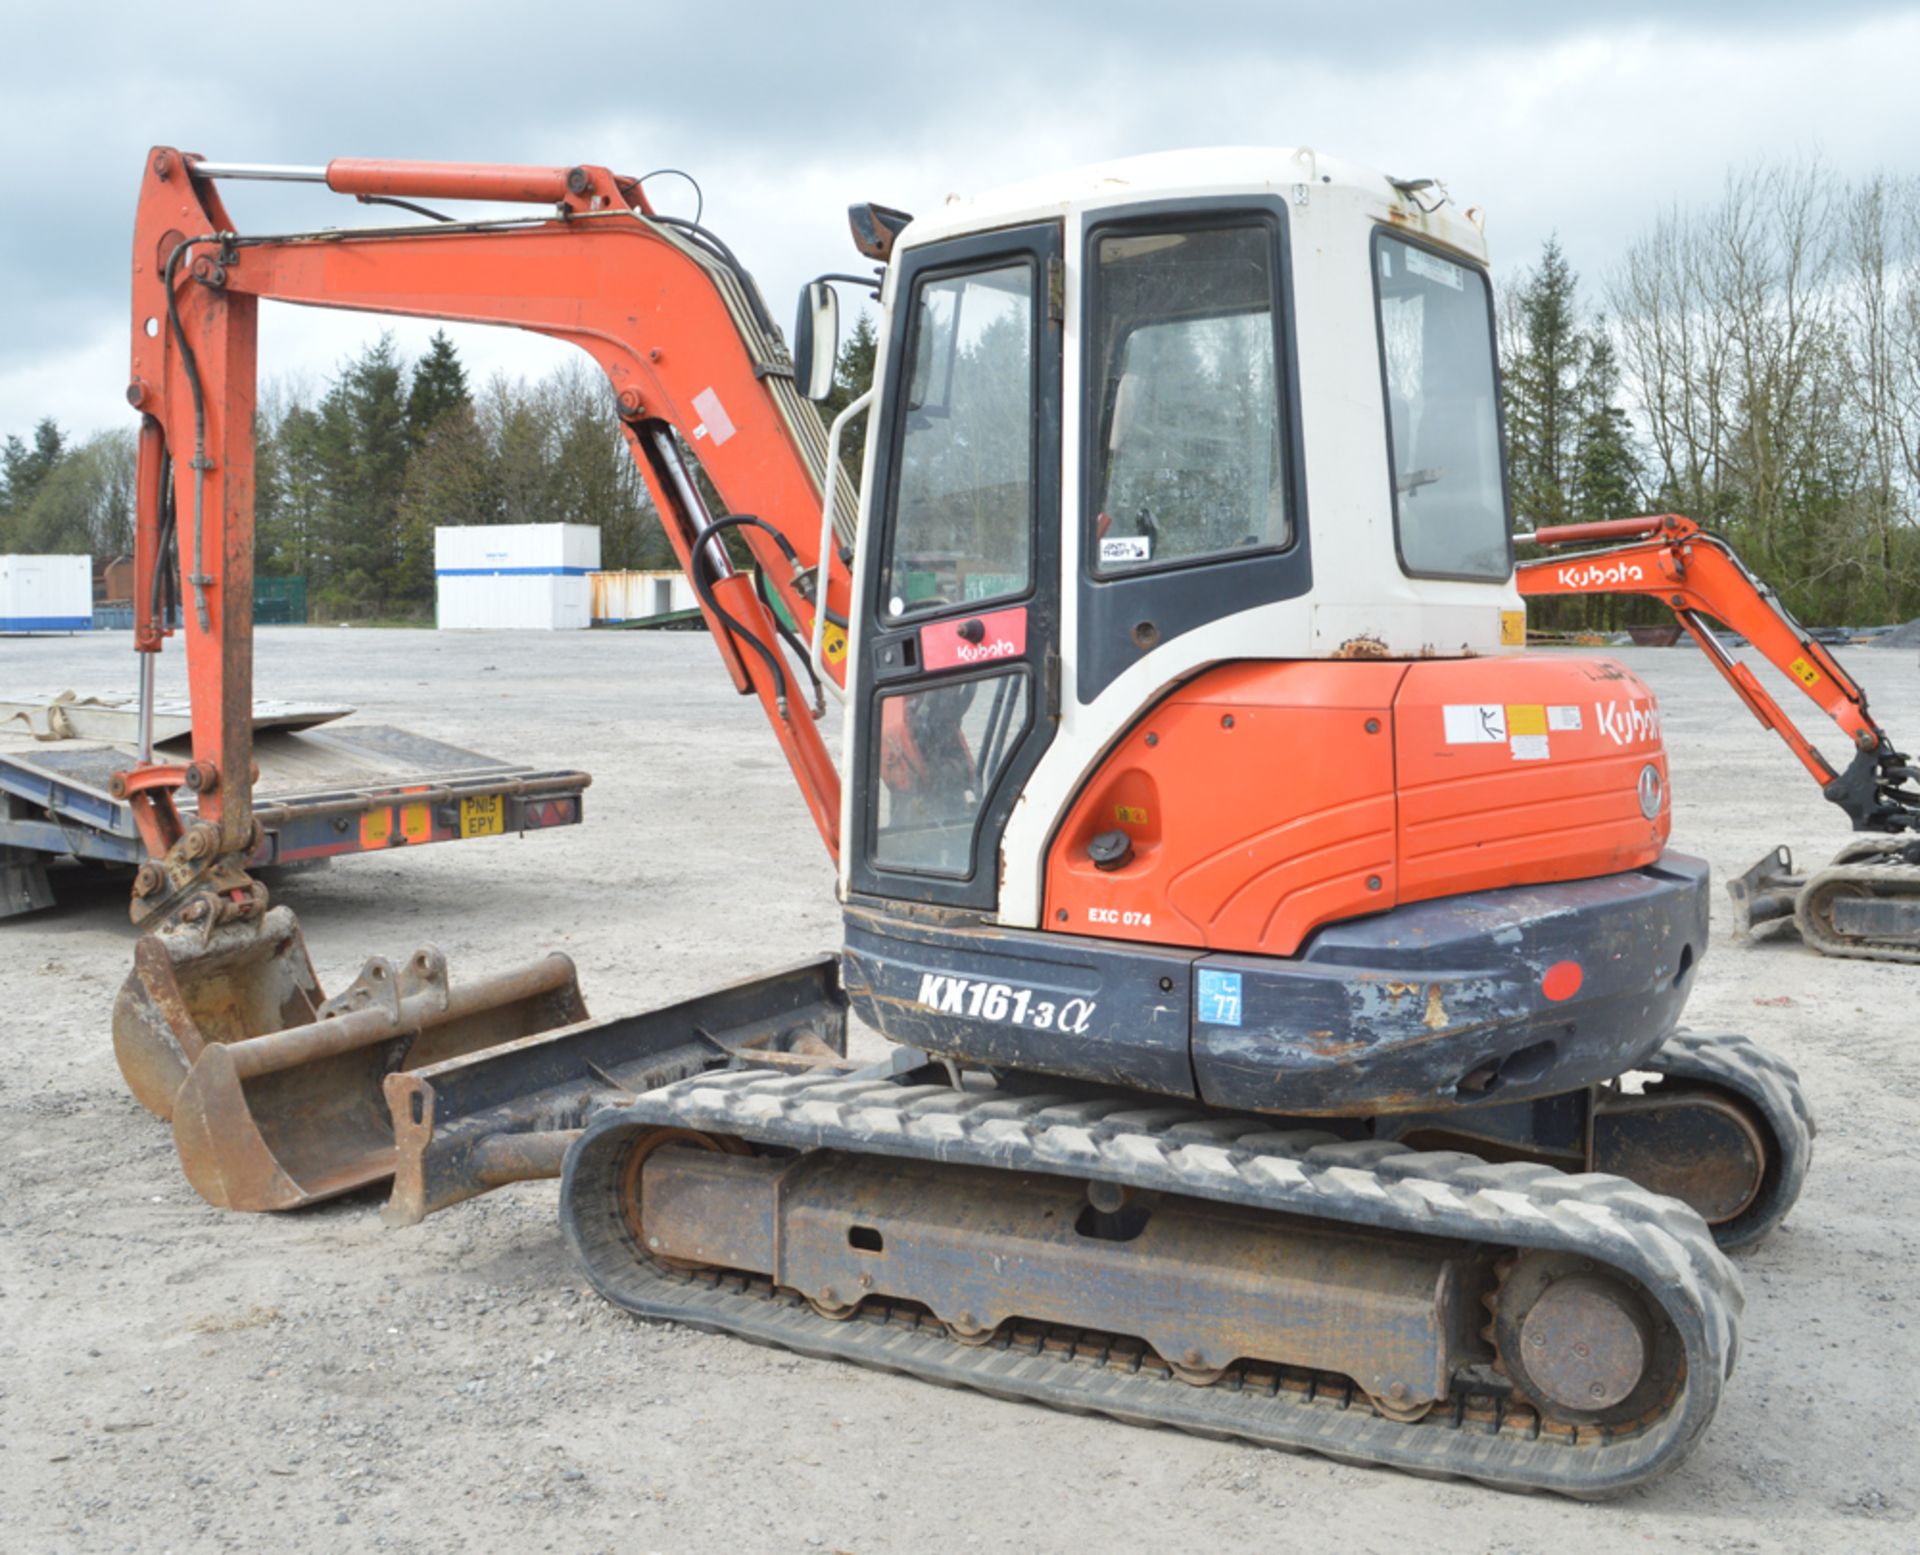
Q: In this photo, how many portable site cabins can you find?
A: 4